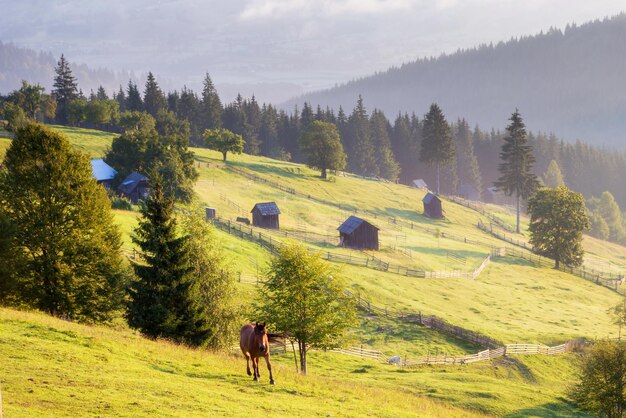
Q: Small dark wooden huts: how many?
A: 3